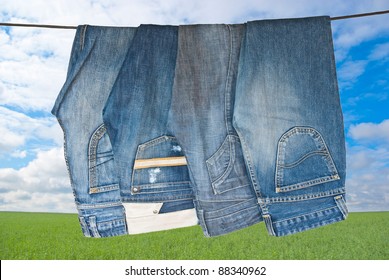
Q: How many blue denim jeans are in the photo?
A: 4